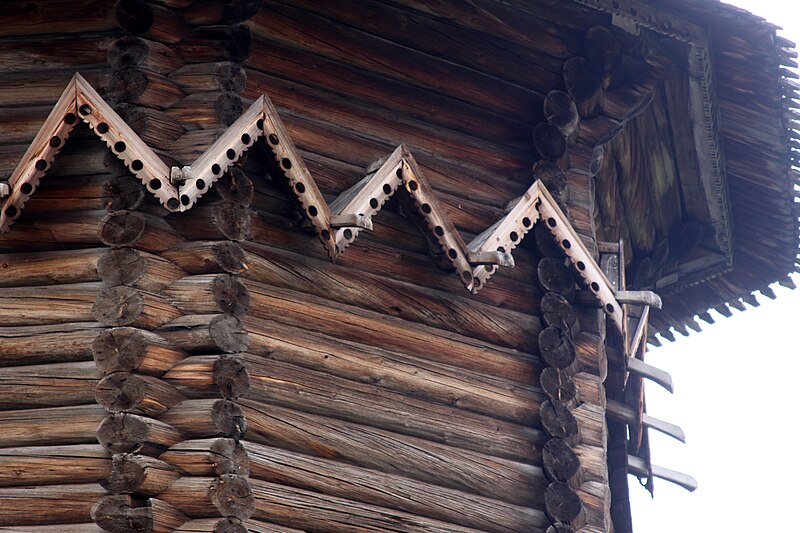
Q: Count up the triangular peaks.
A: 4